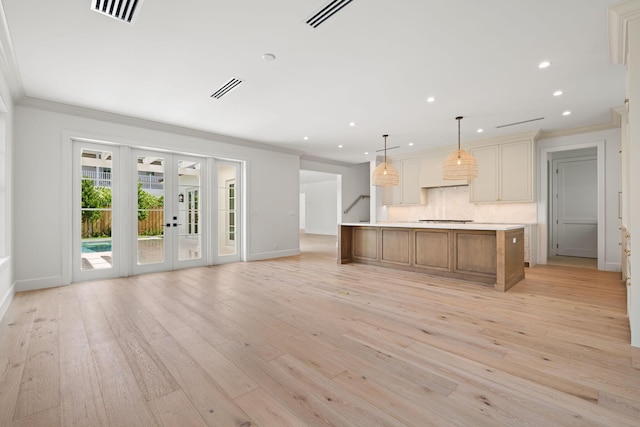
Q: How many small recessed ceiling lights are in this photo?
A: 10